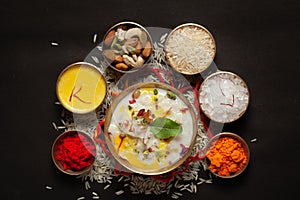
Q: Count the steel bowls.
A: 7